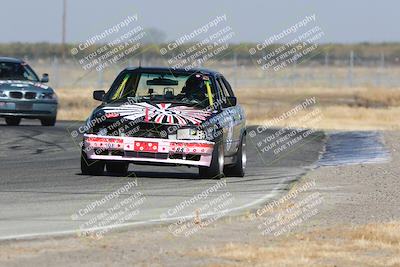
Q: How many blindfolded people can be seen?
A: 0